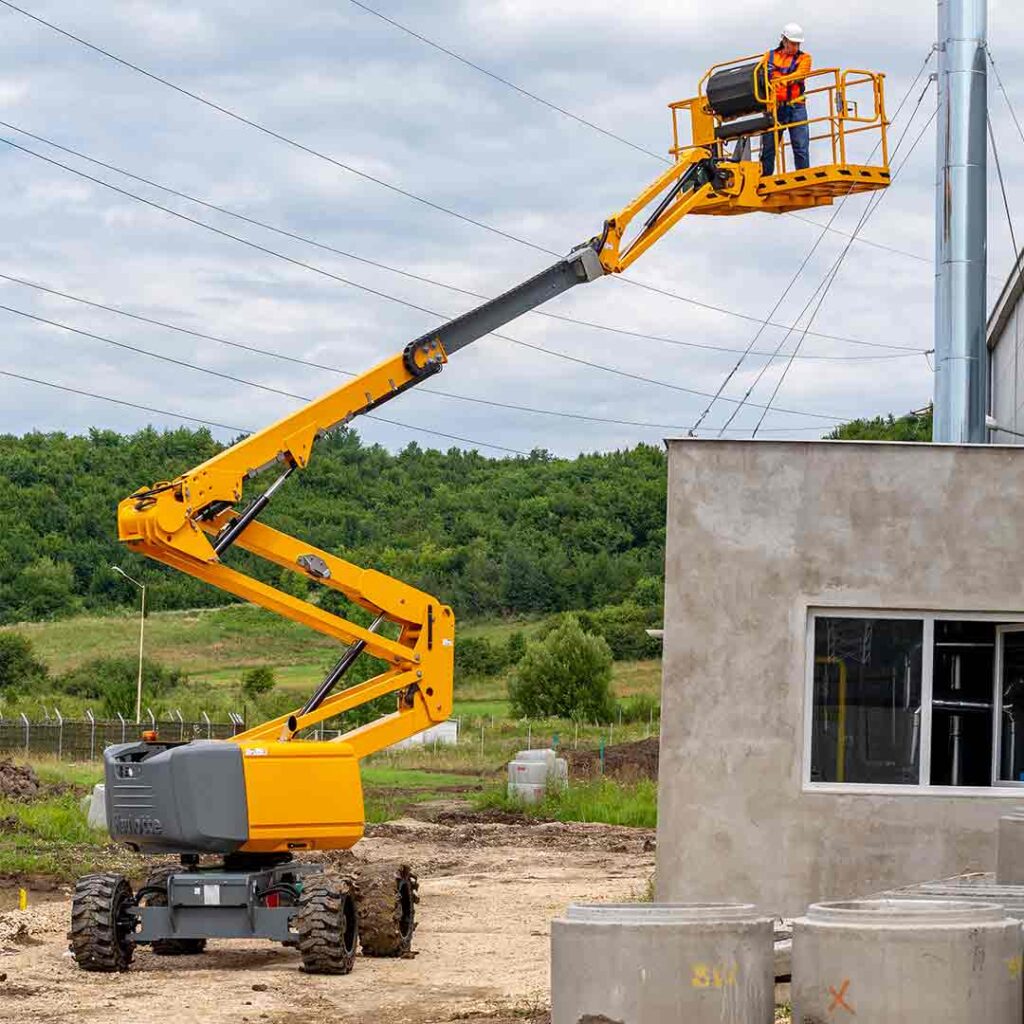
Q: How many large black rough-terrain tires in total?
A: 4